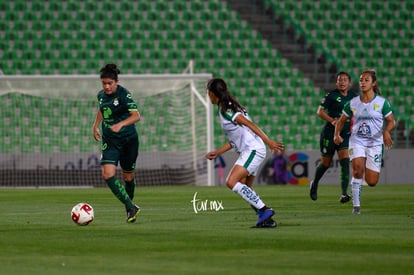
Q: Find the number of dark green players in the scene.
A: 2